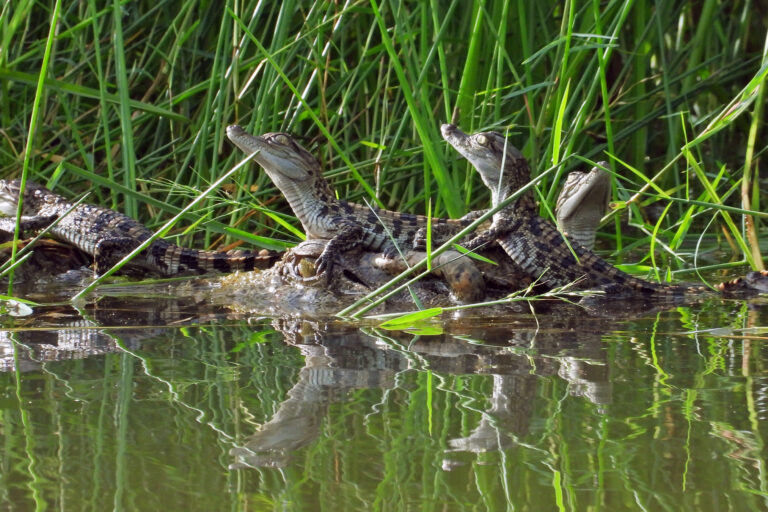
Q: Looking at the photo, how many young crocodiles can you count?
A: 4